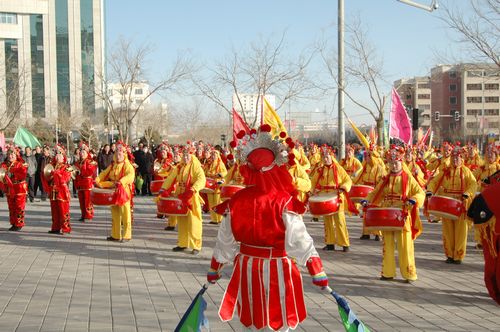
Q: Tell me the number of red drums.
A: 9